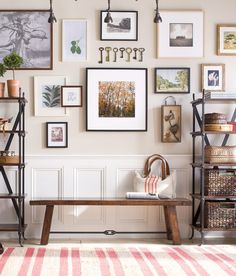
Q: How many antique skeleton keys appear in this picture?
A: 7